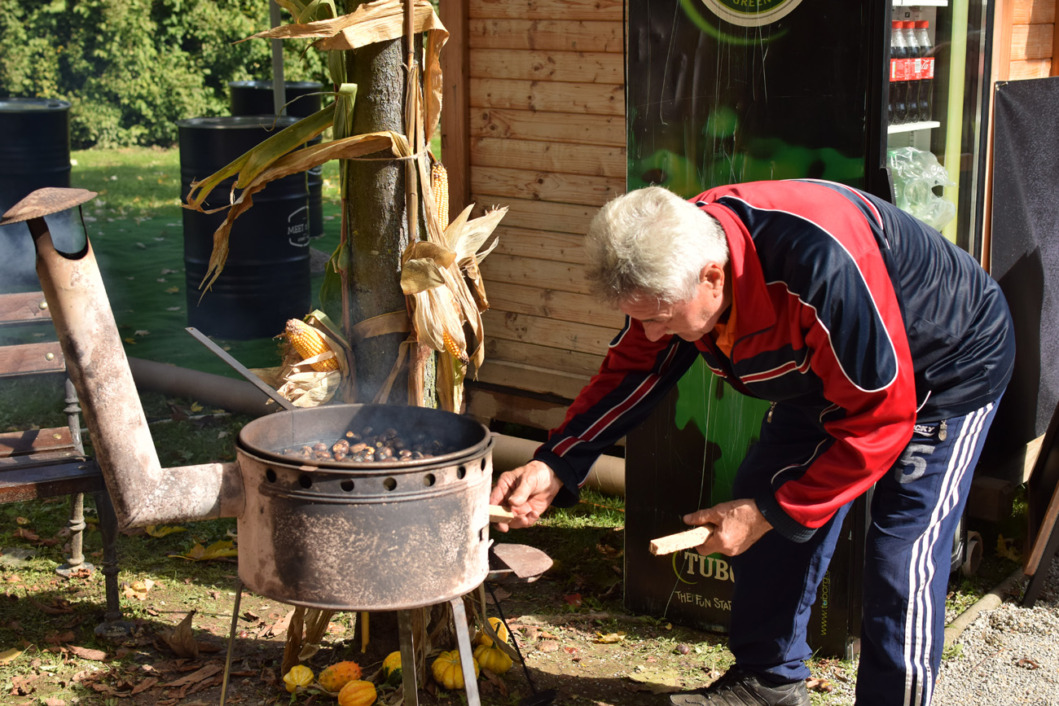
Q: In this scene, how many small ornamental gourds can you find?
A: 7